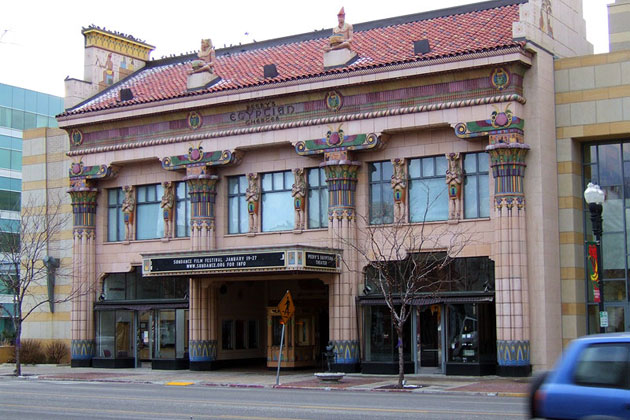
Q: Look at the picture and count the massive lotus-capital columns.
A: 4